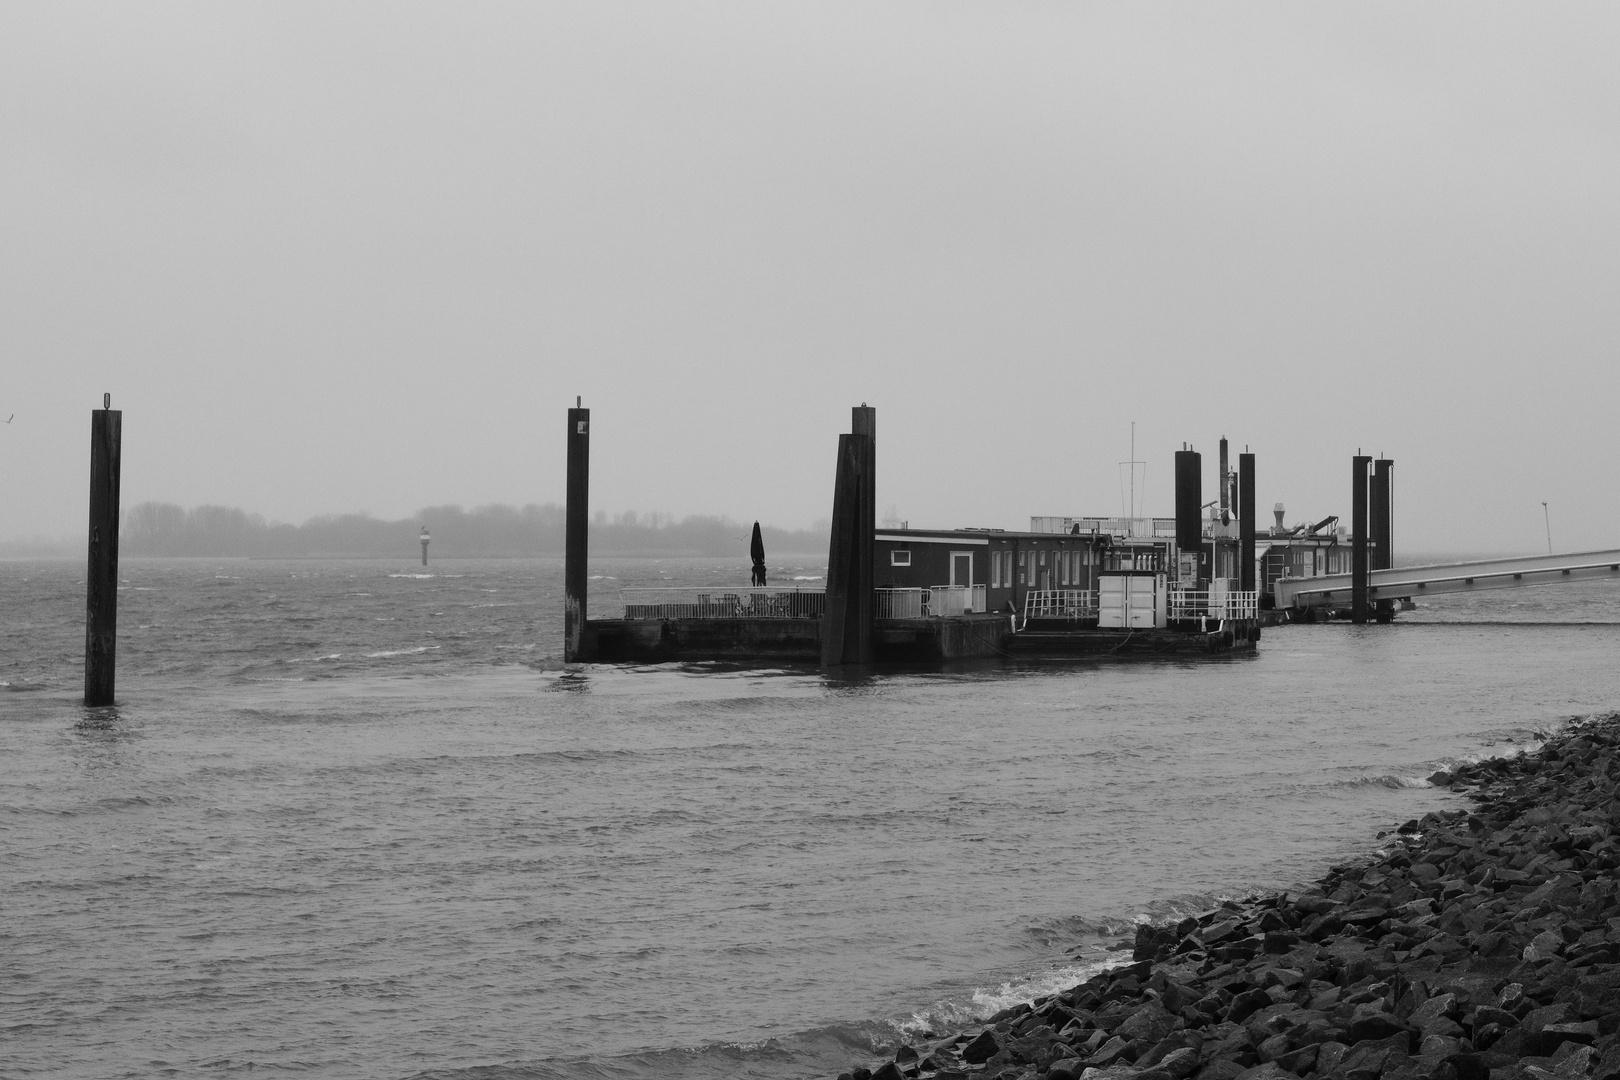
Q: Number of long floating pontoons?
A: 1